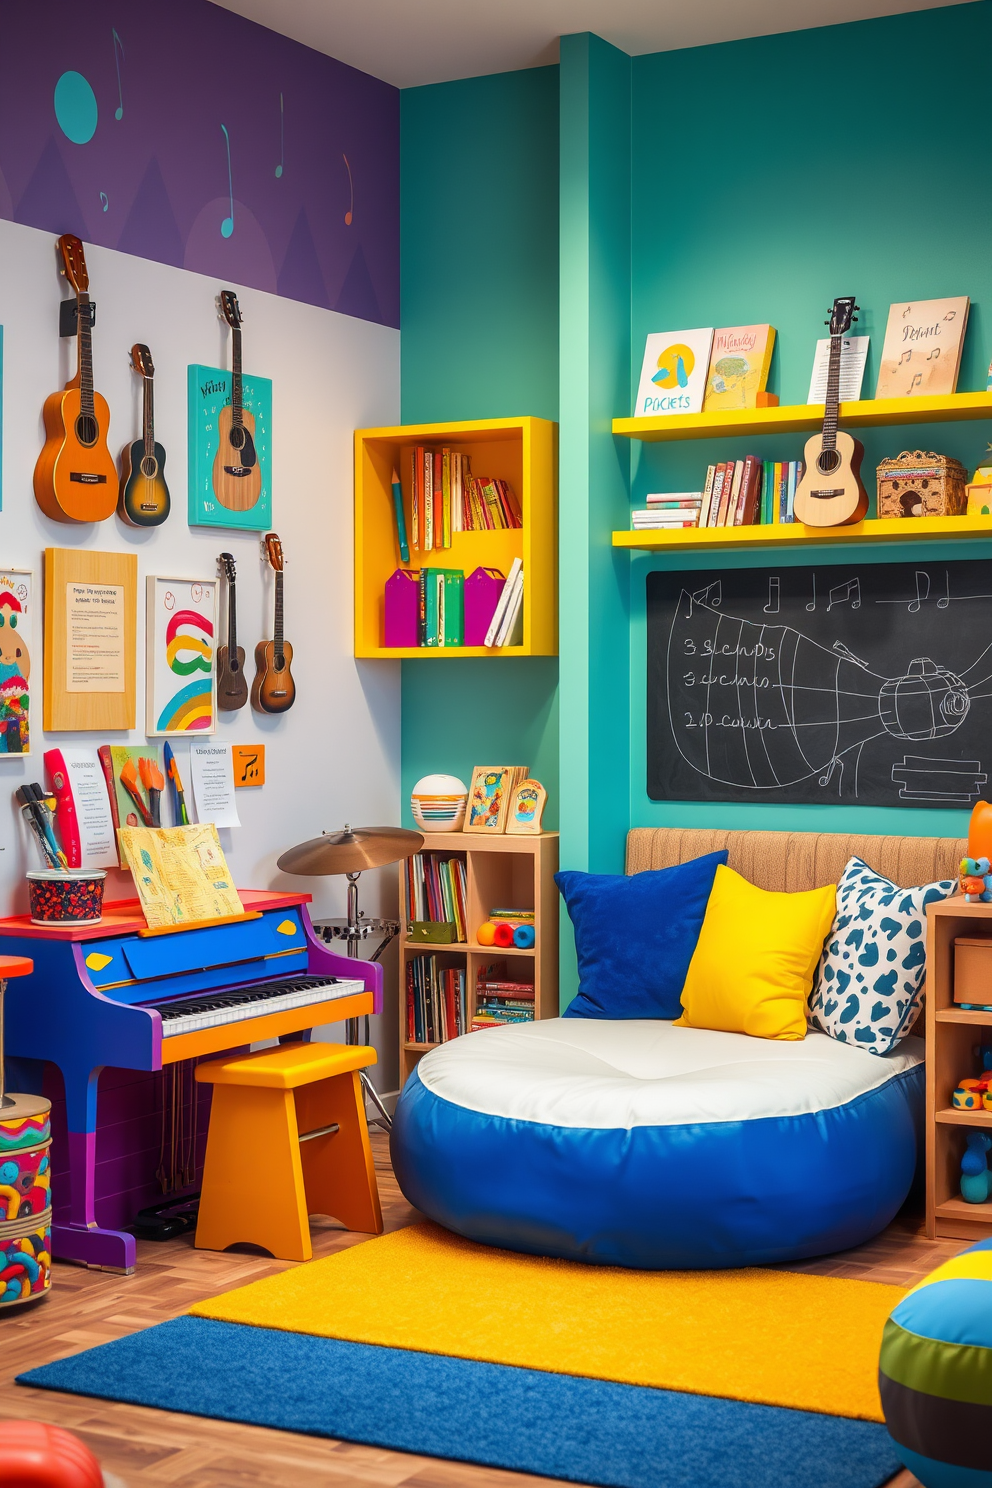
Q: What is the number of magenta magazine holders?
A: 2